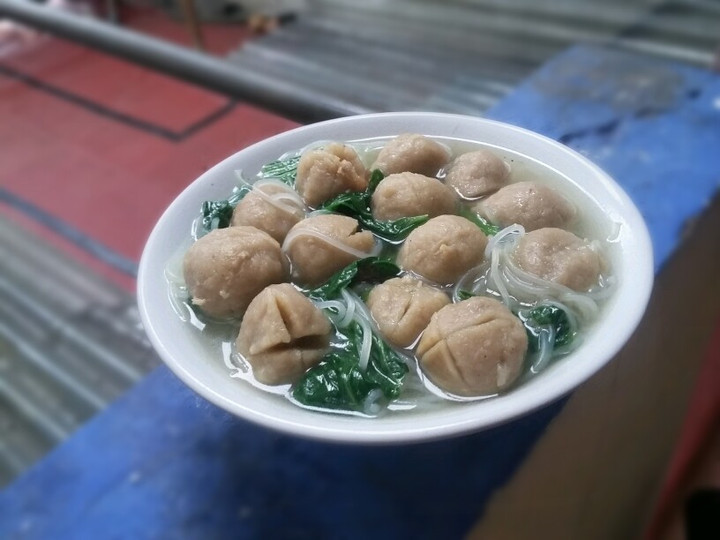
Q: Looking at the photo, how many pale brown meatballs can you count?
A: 13